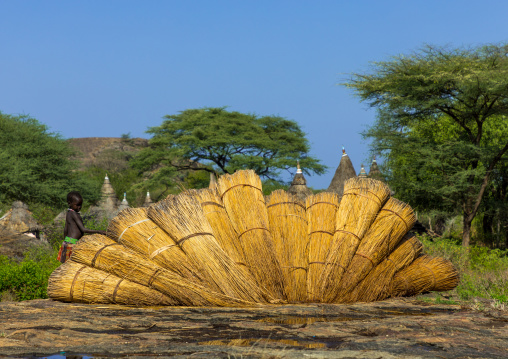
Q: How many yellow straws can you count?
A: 12